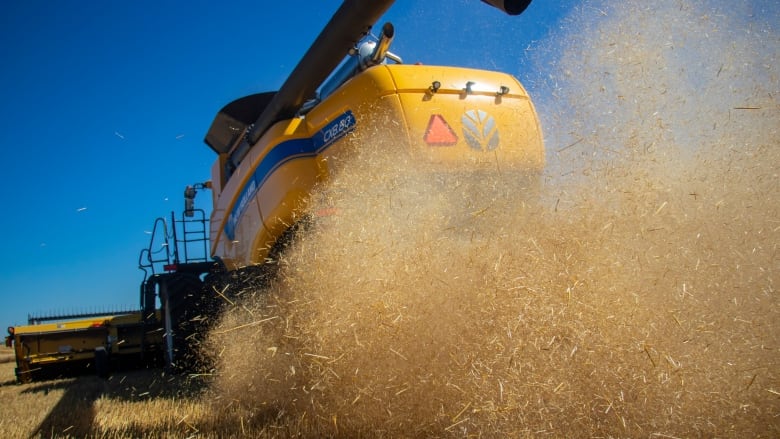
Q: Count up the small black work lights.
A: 3